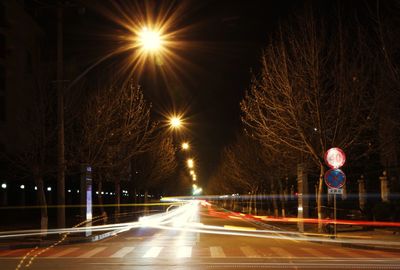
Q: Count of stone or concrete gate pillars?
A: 2